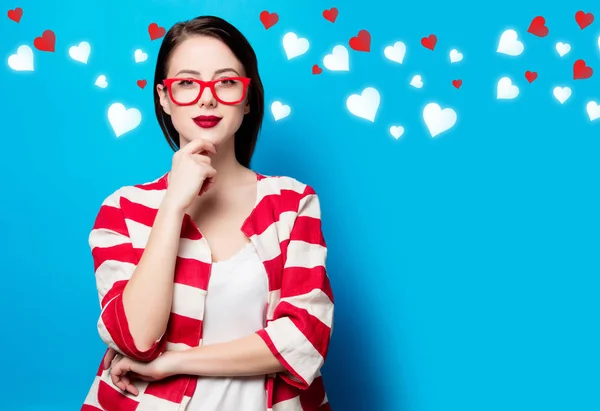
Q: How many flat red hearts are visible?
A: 14